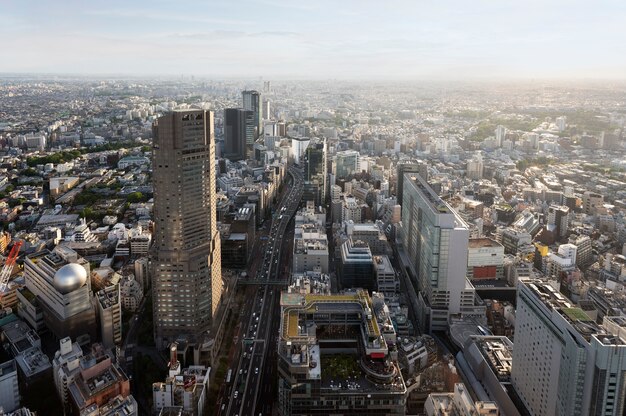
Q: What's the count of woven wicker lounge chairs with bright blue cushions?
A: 0